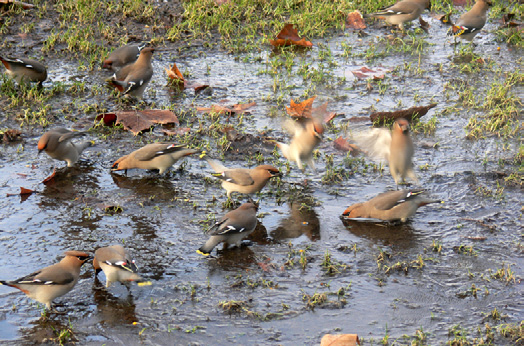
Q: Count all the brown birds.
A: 14